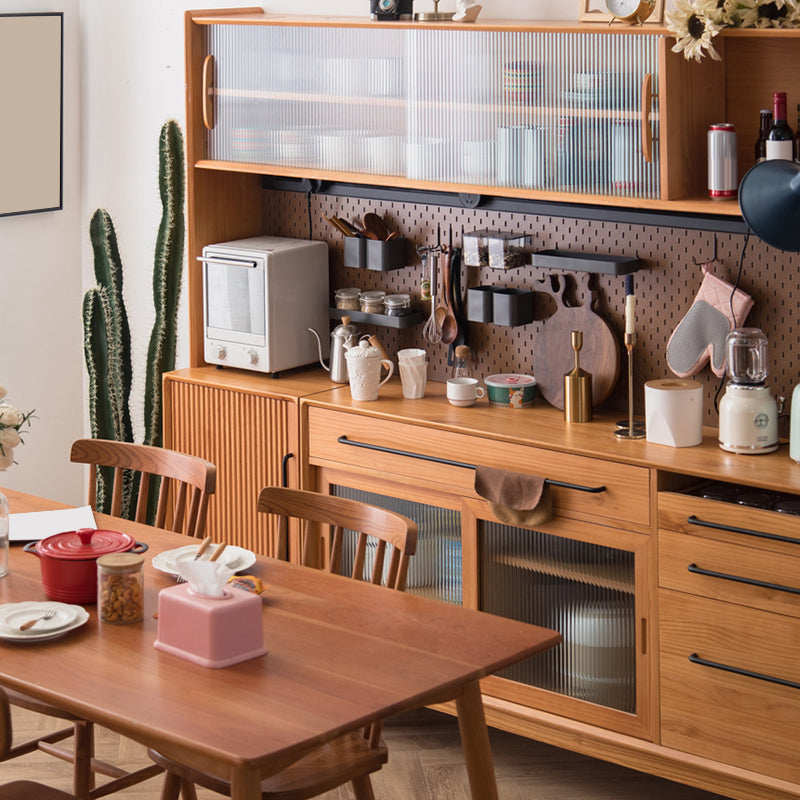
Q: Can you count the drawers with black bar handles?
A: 4